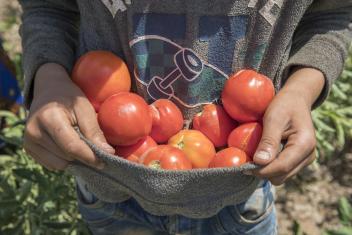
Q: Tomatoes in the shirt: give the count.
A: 10